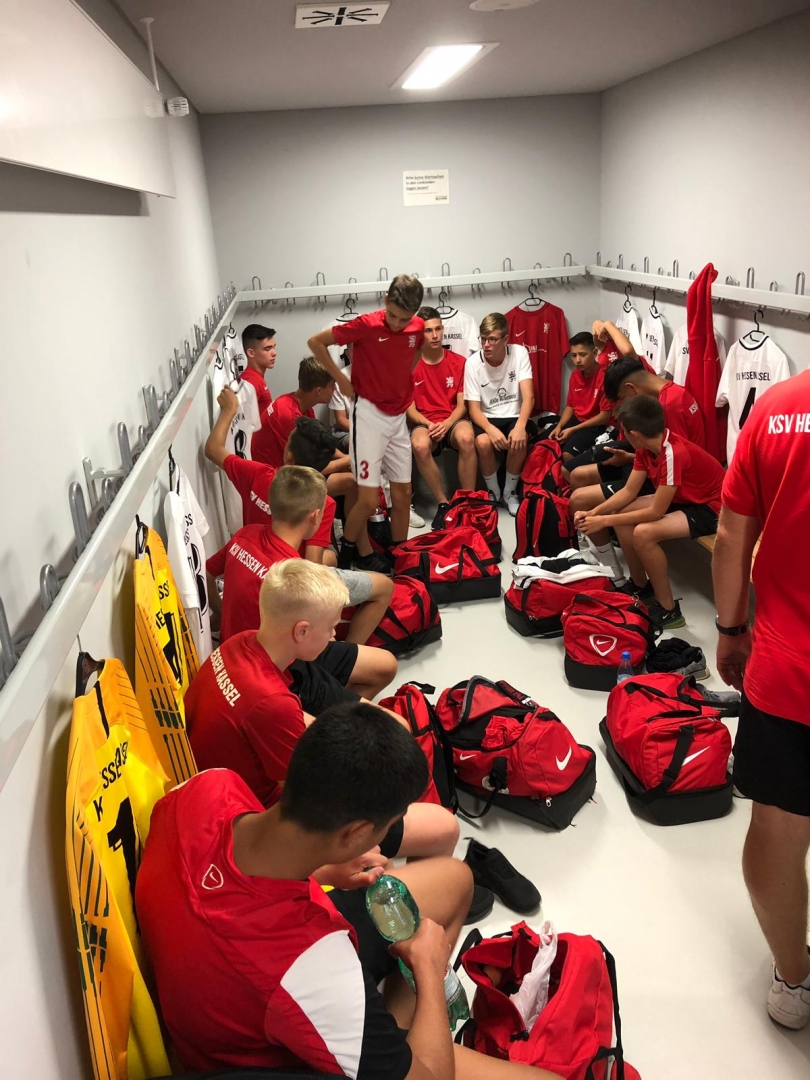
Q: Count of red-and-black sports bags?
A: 11